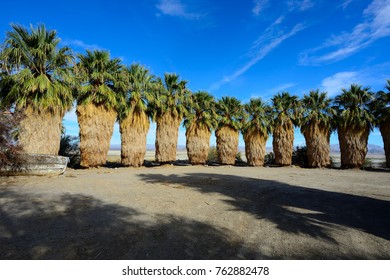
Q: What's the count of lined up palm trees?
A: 11